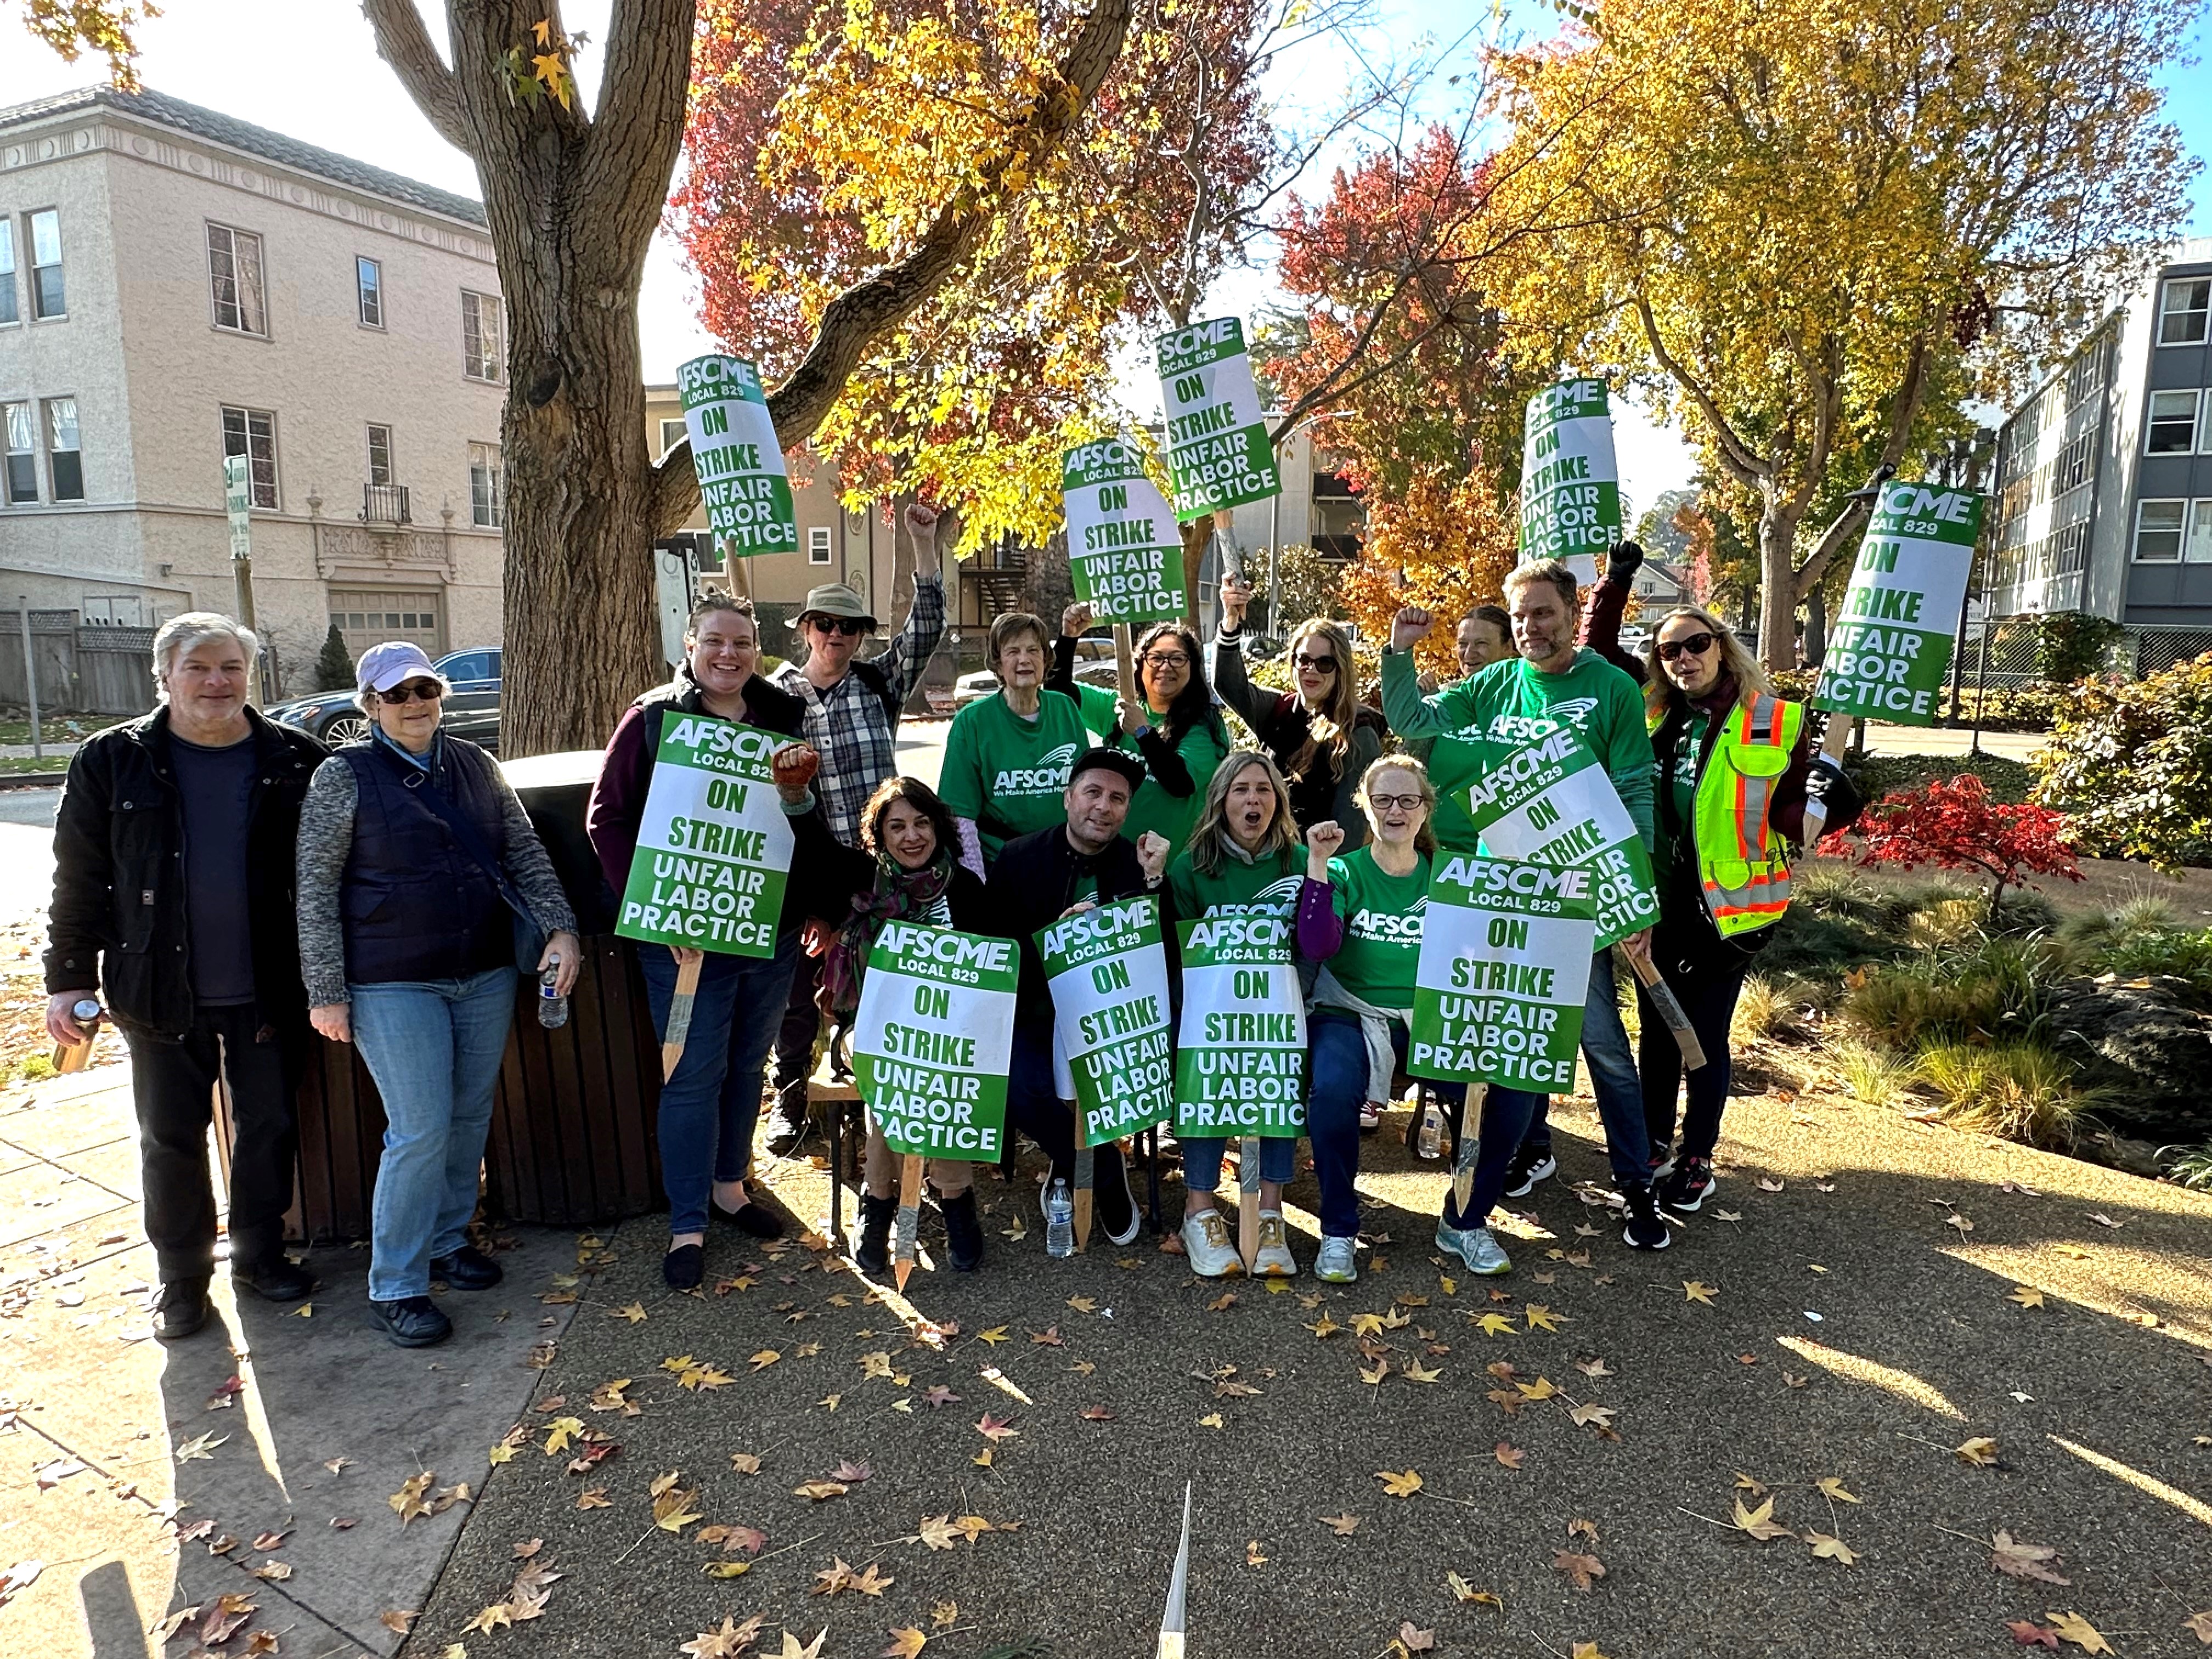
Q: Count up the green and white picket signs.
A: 11